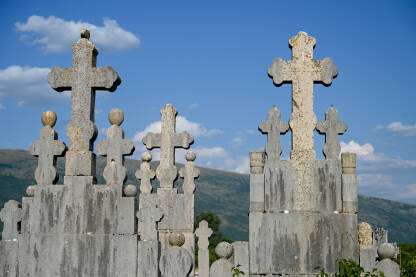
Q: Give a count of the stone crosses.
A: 12